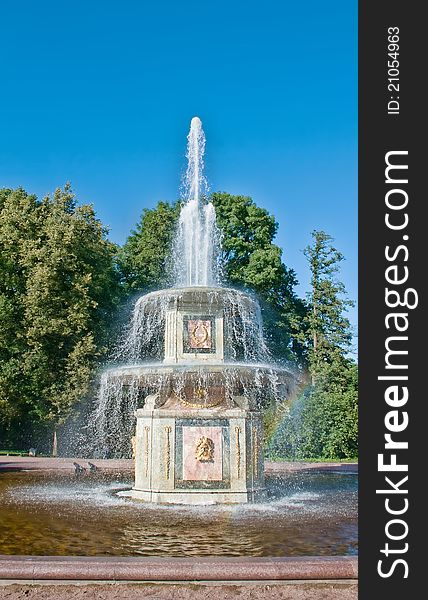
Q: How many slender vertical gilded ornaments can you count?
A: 4